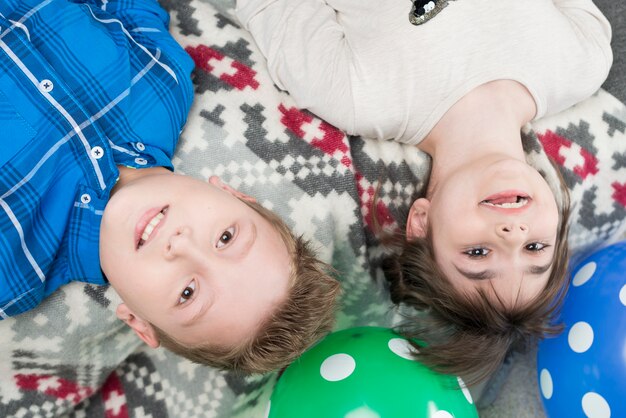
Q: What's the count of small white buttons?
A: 5